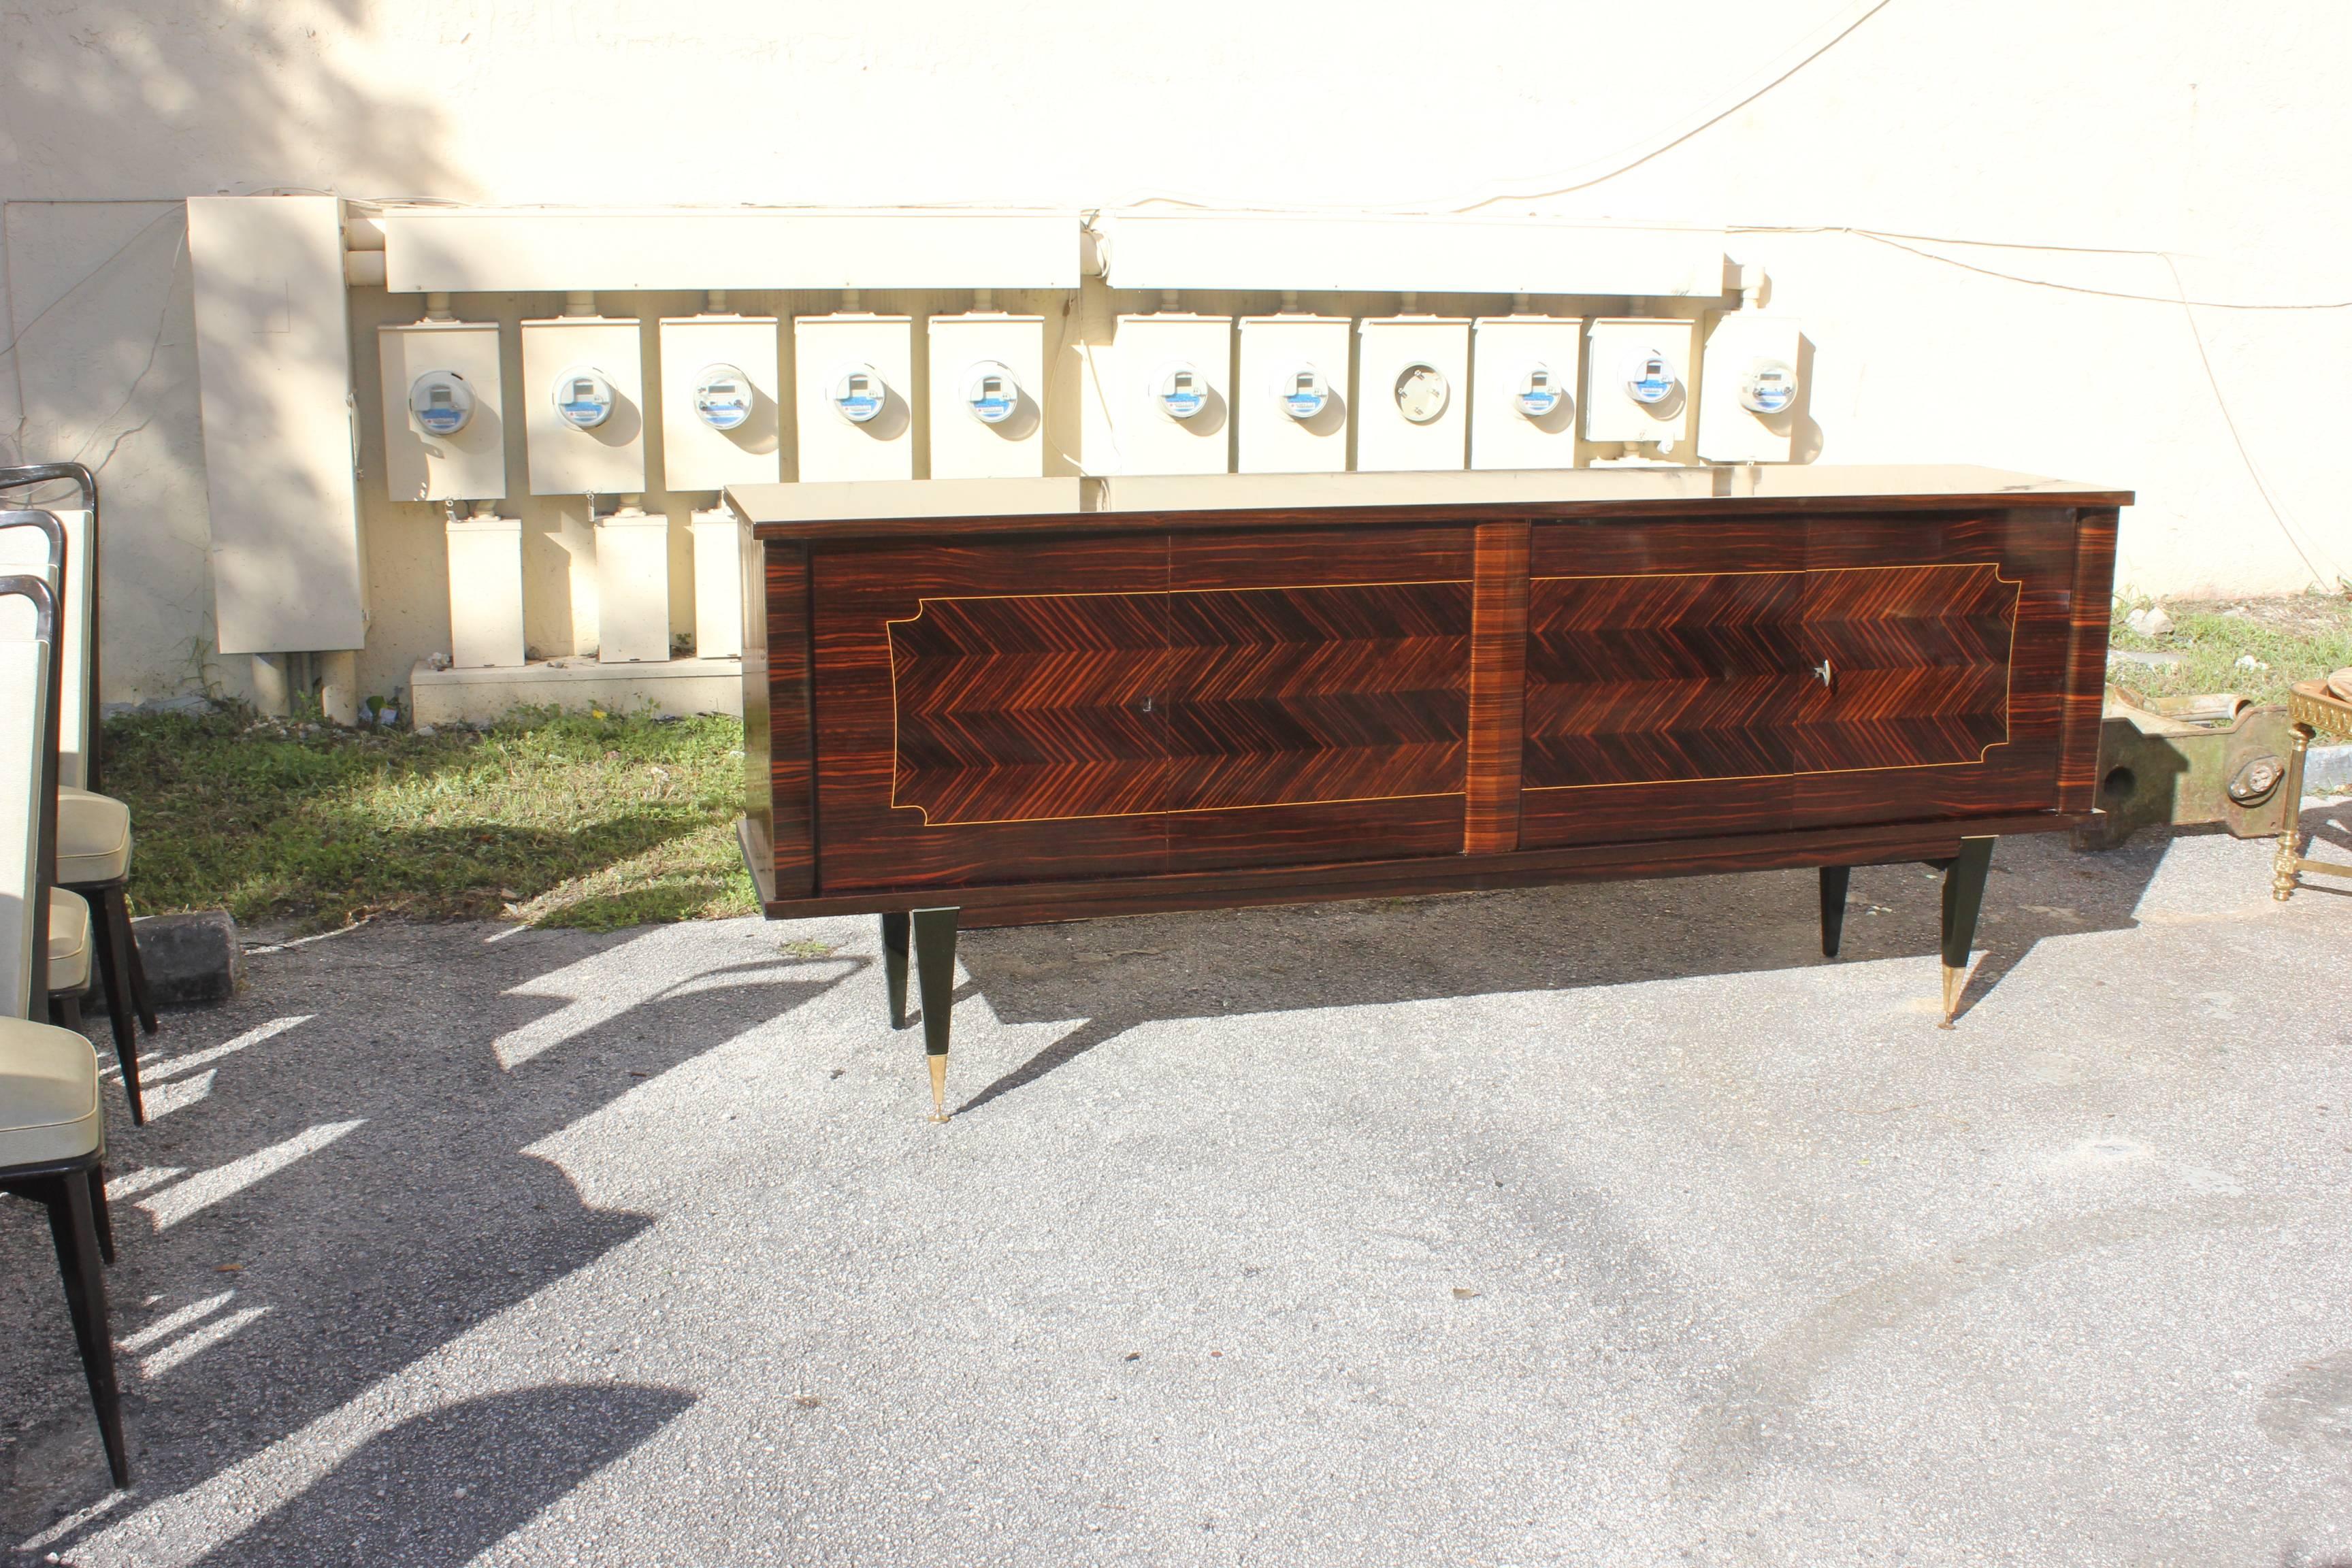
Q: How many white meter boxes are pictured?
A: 11